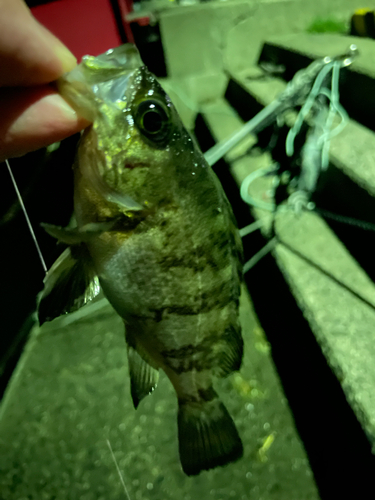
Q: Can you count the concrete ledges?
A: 3